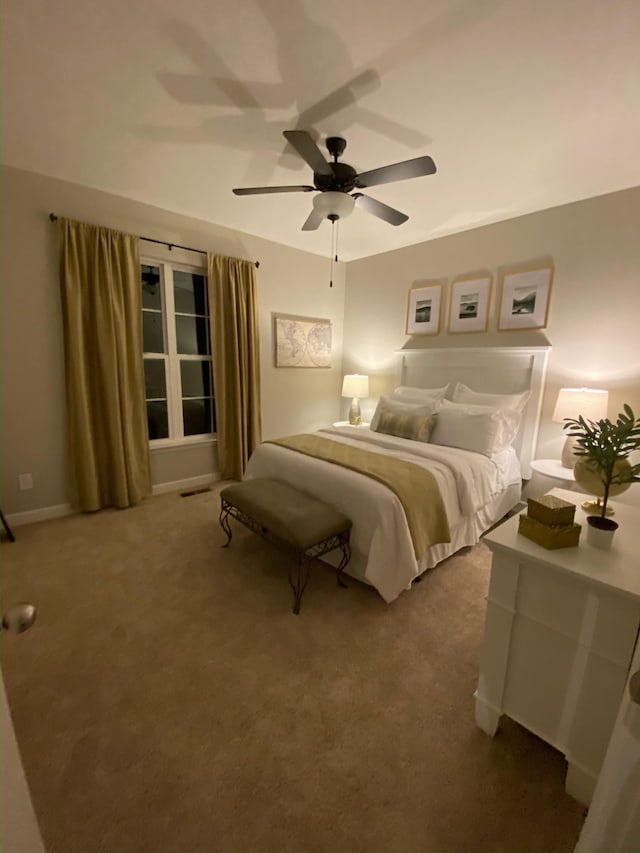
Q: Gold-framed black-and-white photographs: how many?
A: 3